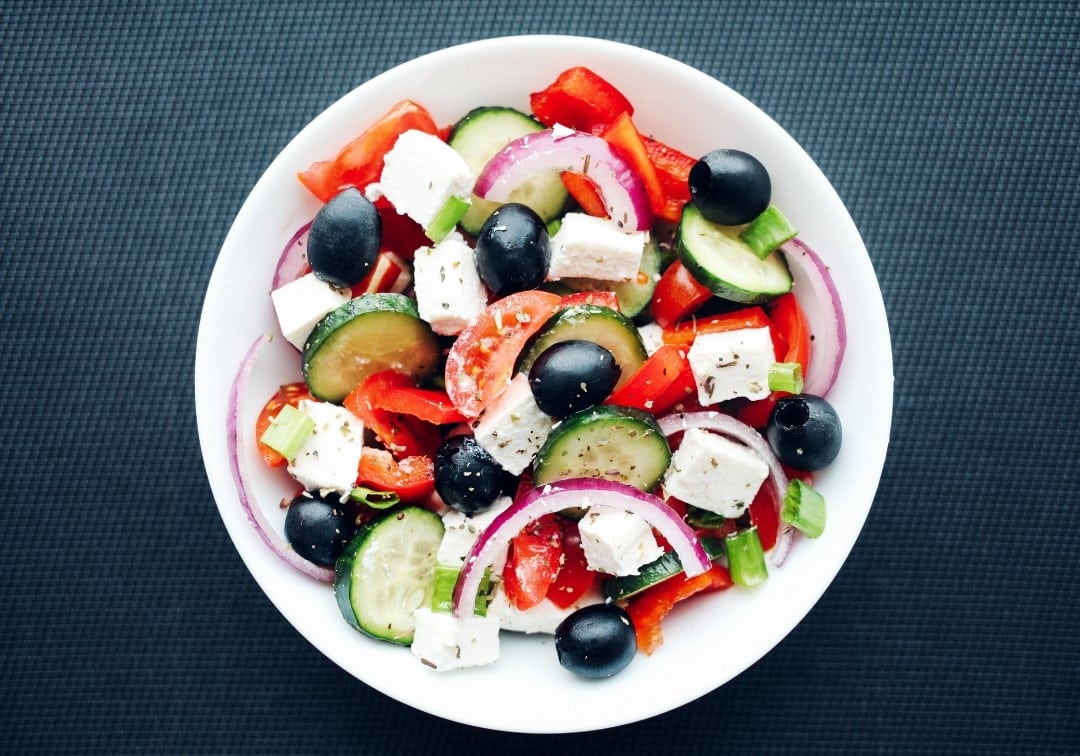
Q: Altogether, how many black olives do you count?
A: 8